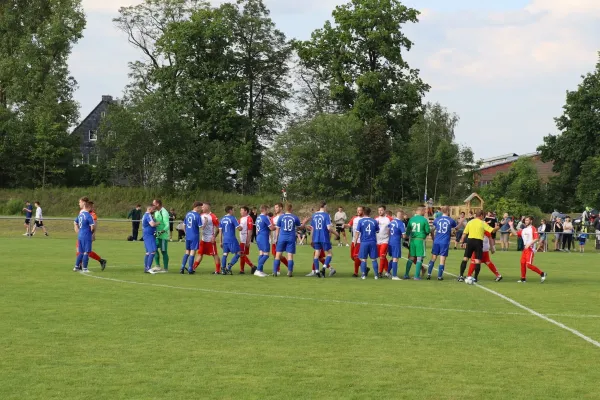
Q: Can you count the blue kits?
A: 10